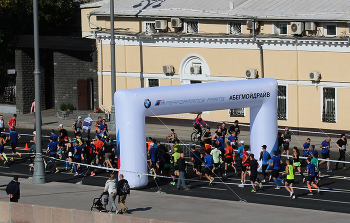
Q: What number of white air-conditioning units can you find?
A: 9